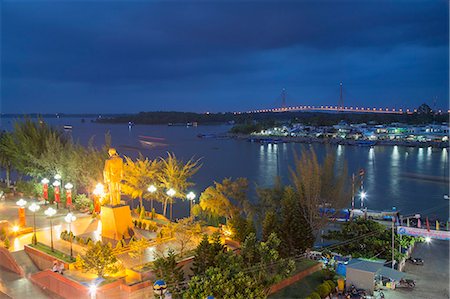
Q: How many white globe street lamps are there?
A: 12